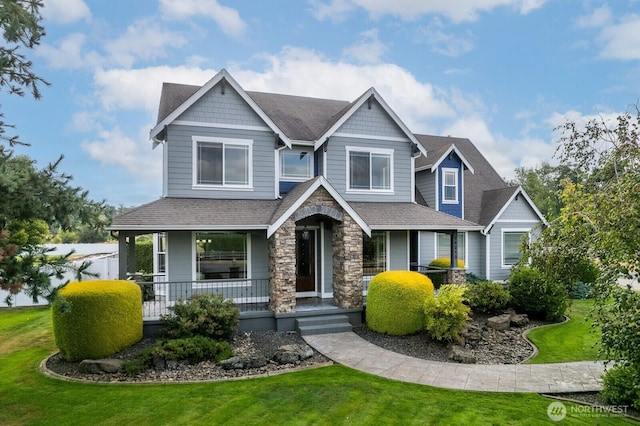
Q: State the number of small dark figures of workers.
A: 0